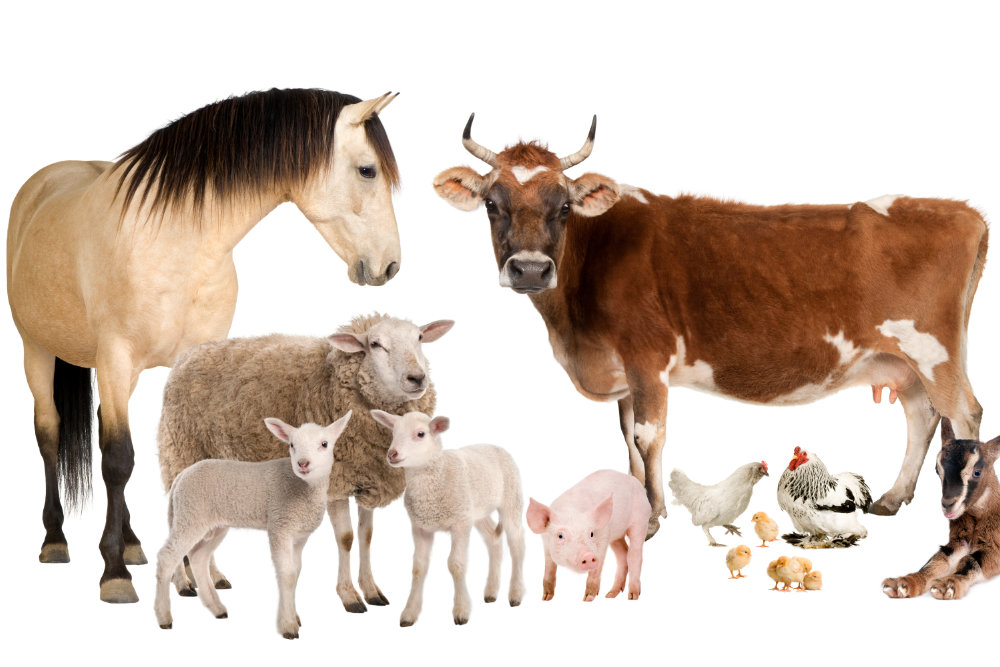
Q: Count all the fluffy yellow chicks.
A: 6